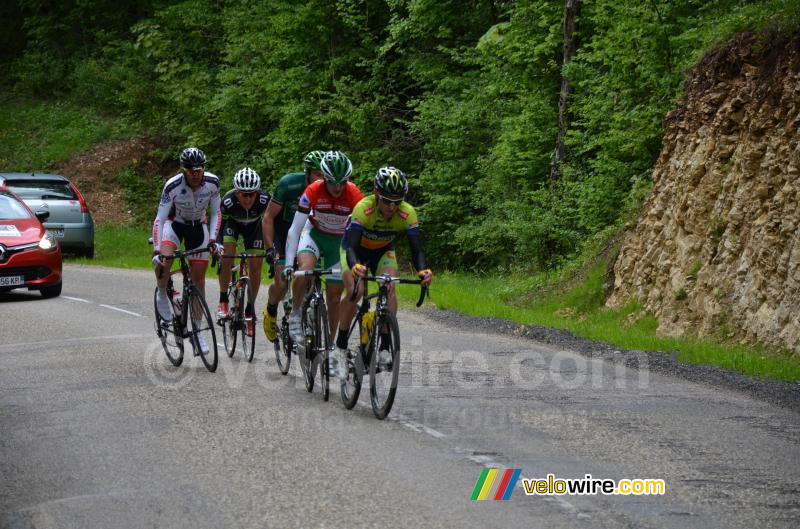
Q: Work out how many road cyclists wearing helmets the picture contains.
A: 5